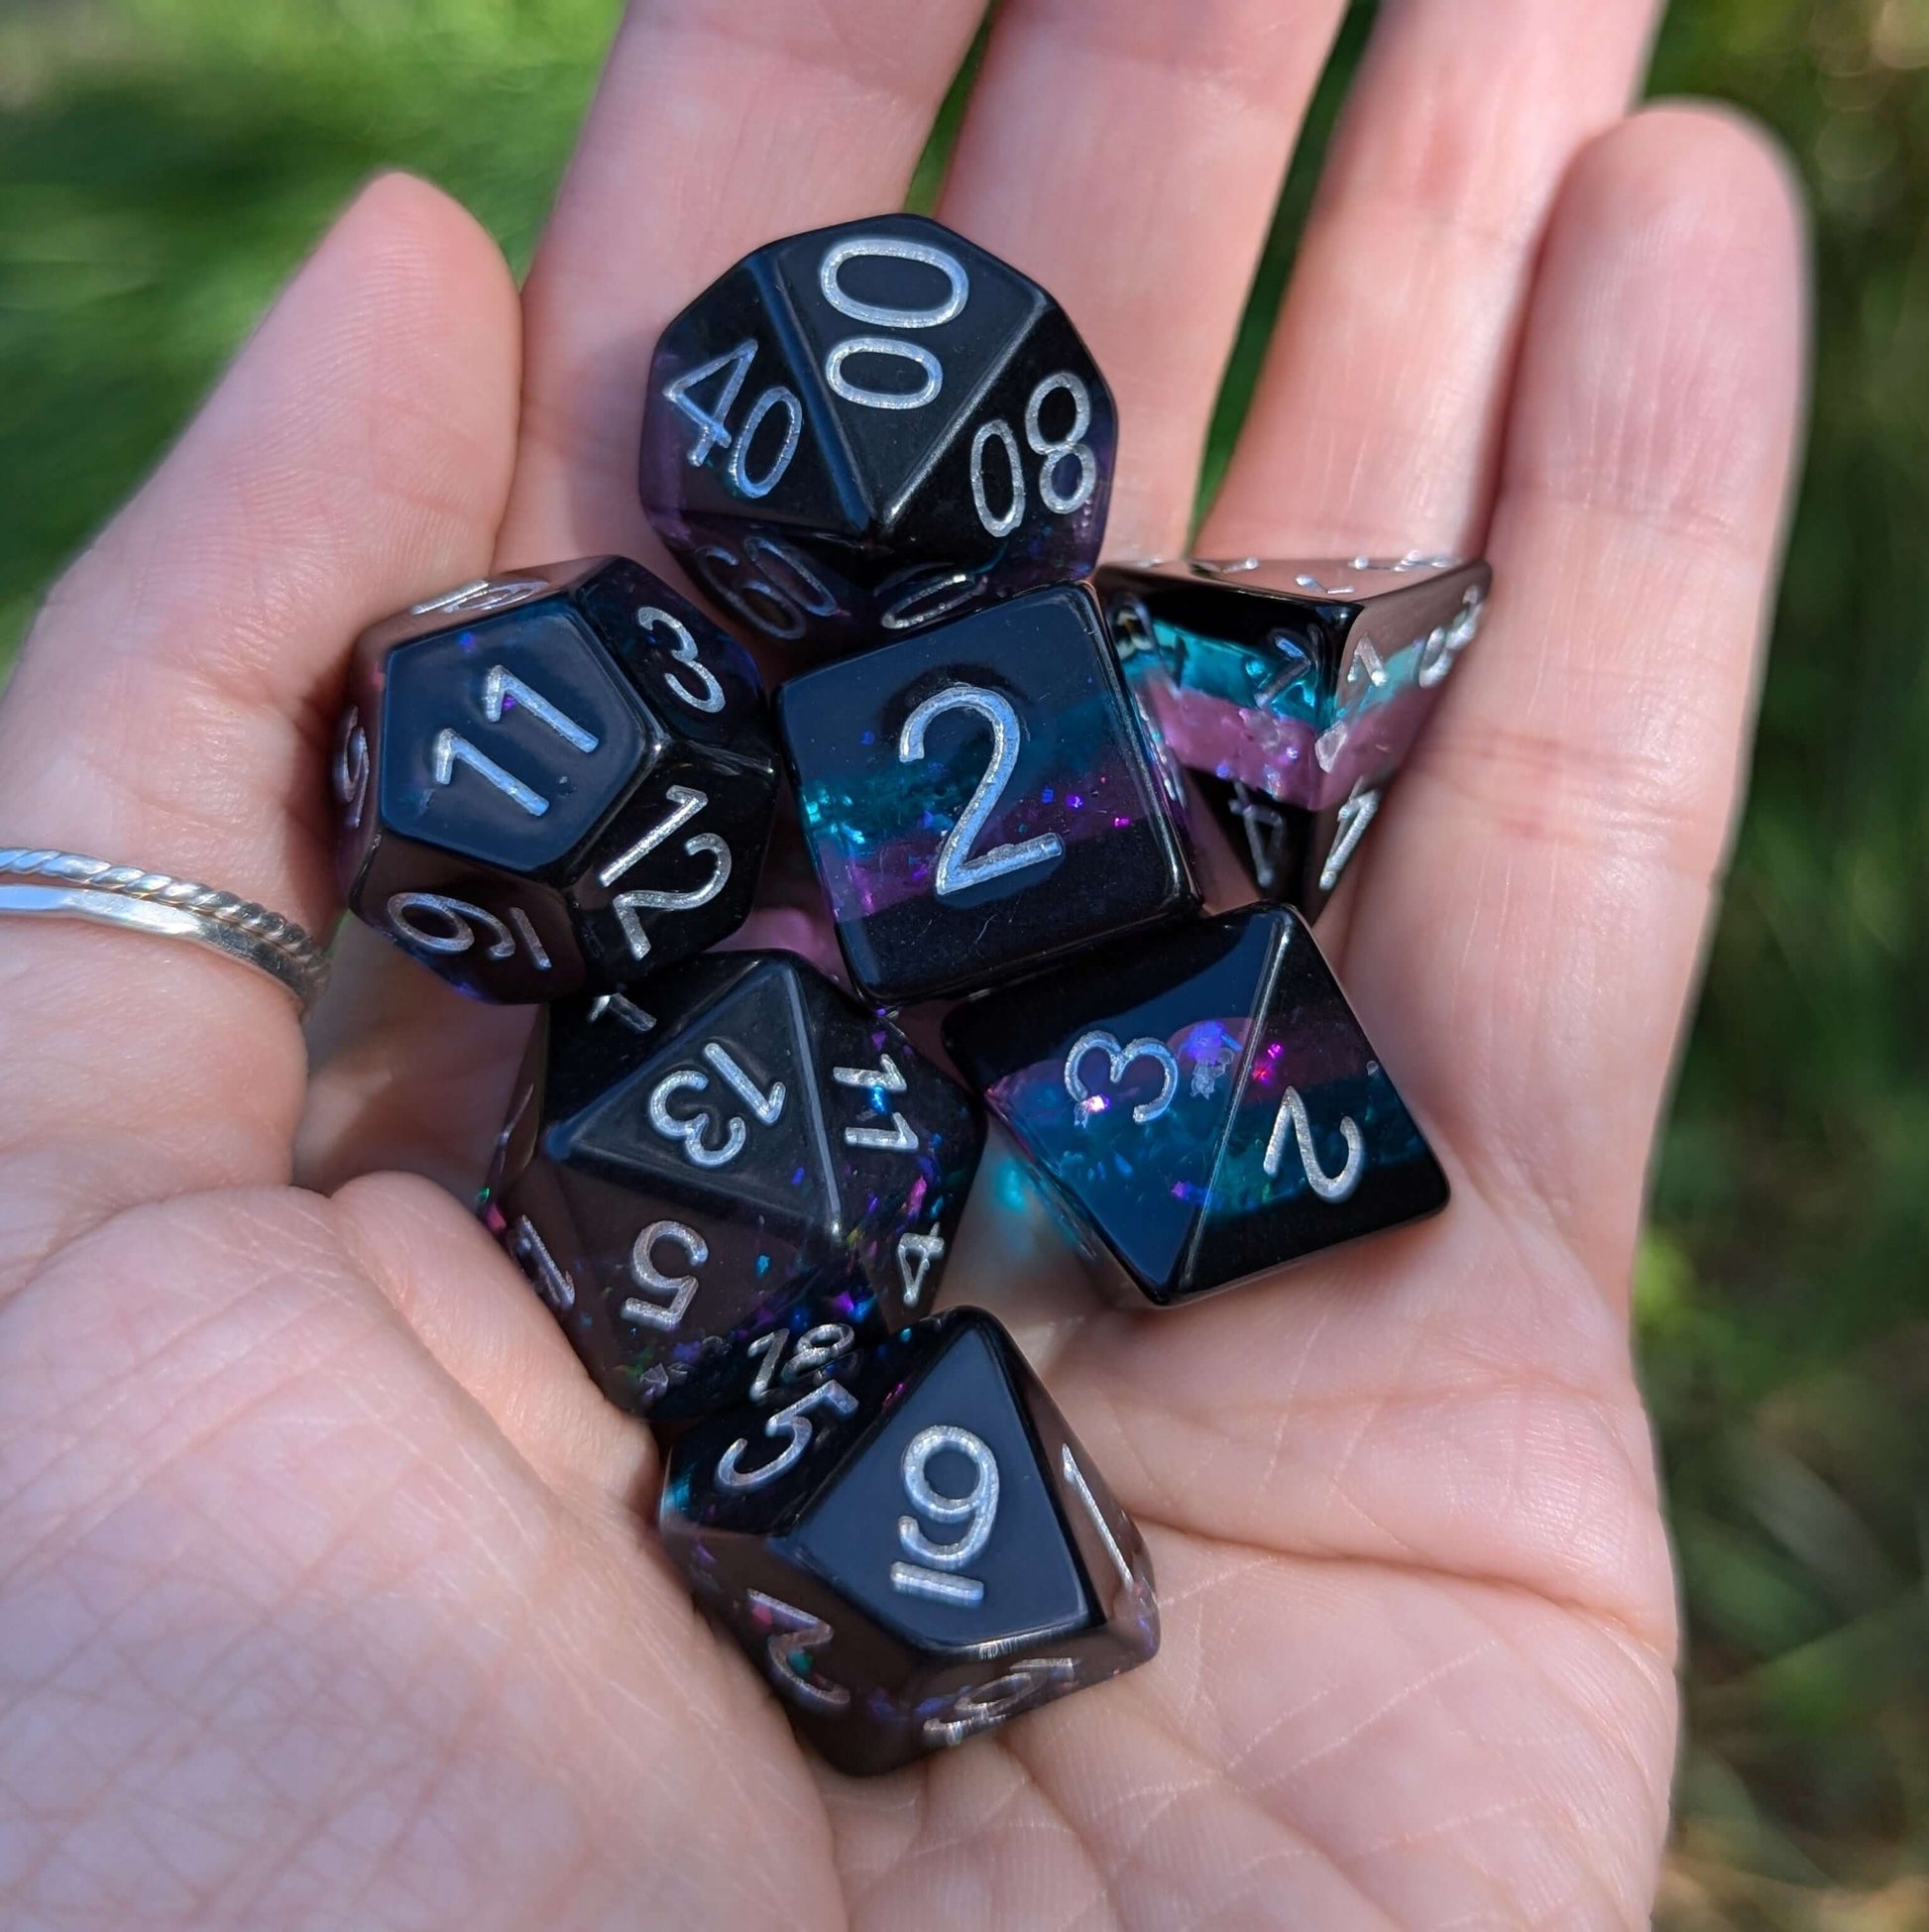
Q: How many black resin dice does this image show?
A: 7